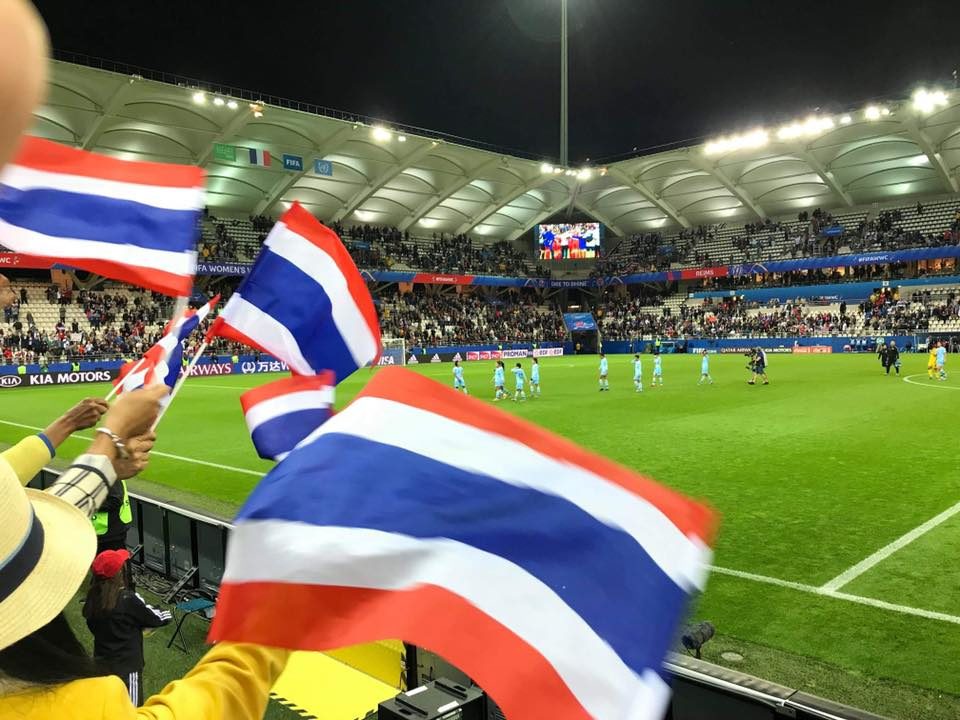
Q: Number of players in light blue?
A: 9